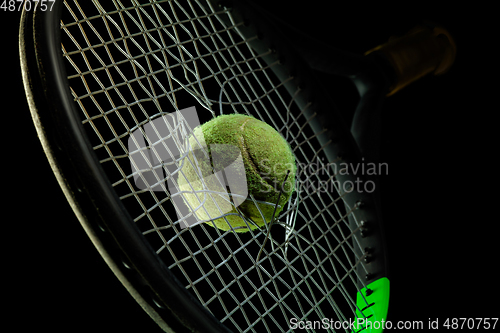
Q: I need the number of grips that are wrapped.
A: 1